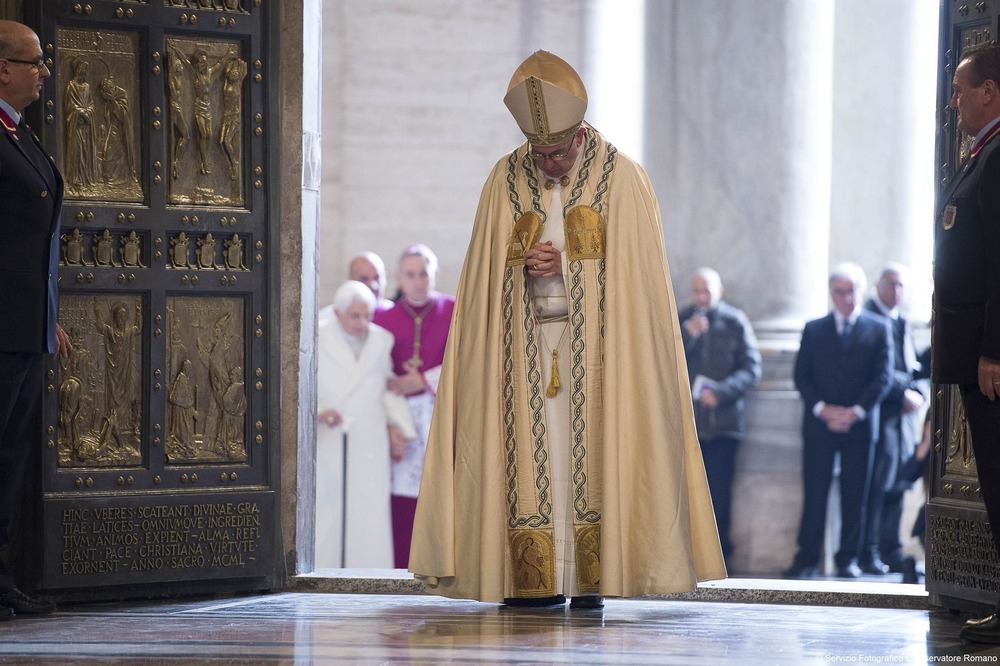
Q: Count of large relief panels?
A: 4